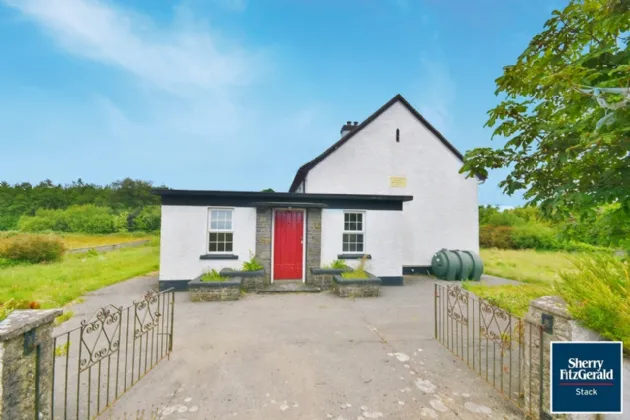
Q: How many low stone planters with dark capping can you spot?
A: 4